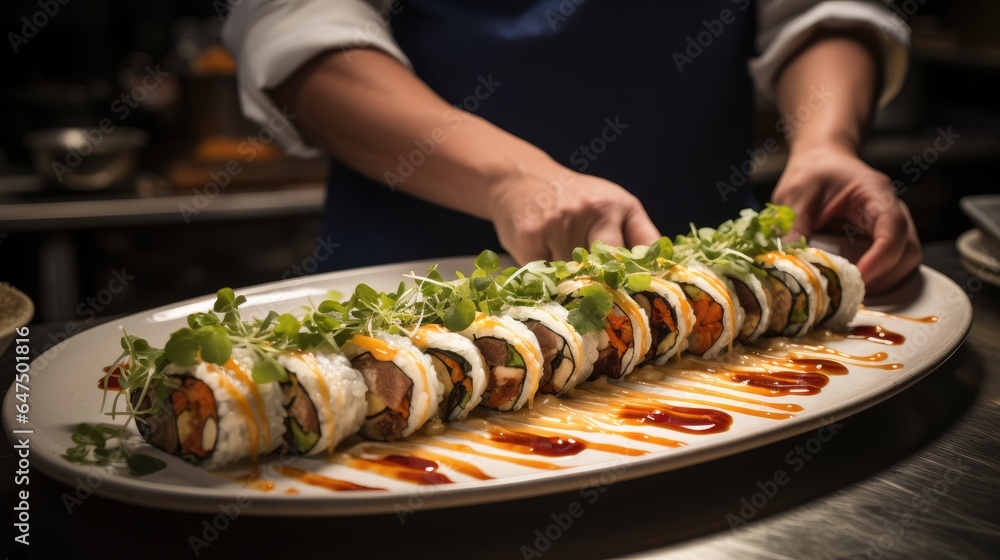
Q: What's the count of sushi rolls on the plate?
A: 12